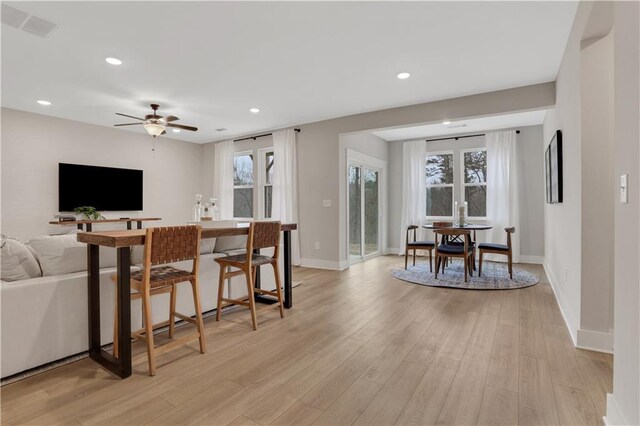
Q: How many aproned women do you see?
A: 0